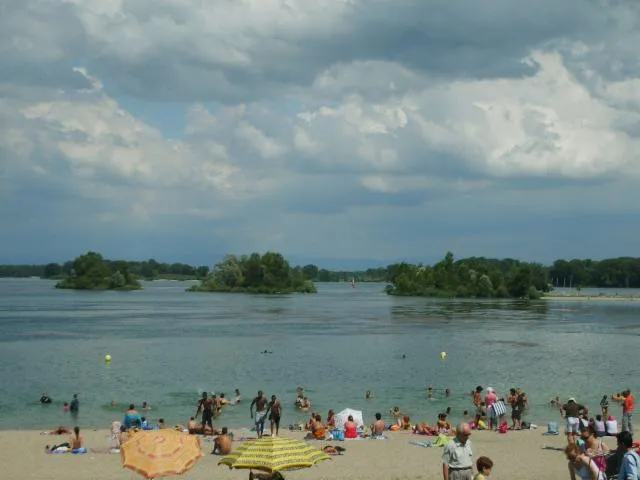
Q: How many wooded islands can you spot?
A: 3